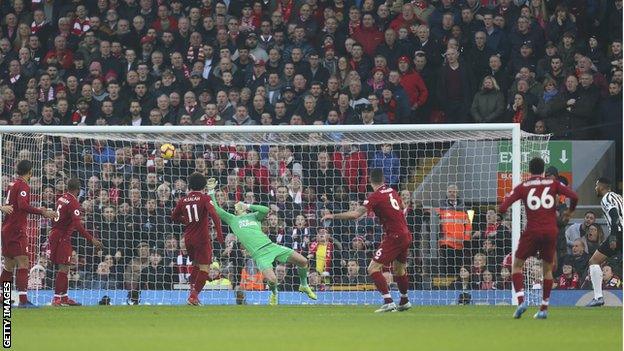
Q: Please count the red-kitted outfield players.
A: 5